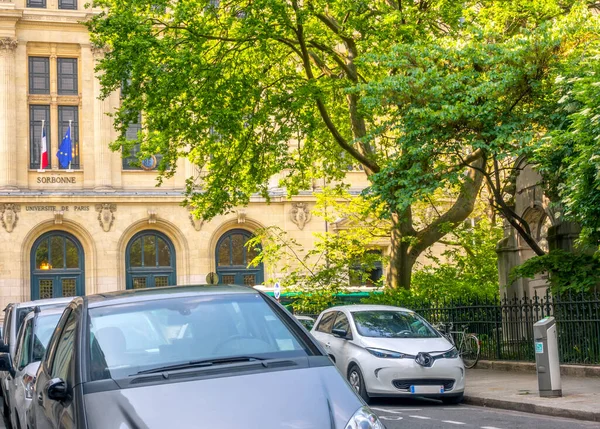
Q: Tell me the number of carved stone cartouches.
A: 4